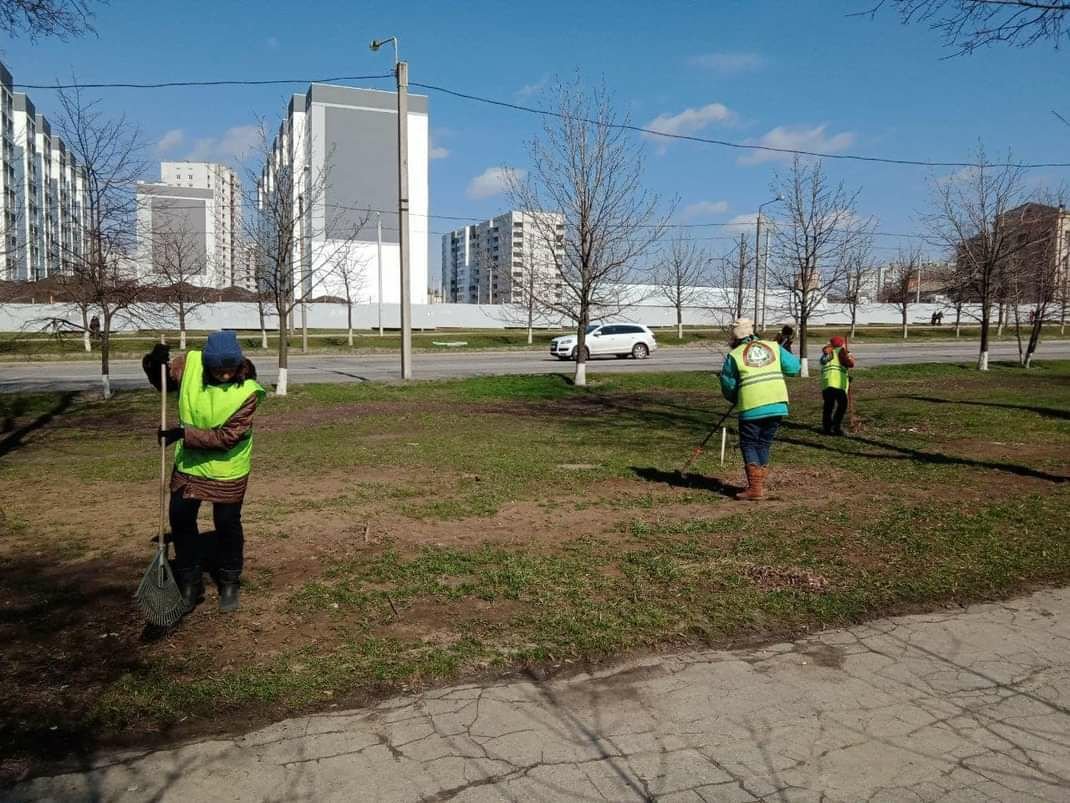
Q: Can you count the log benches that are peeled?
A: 0